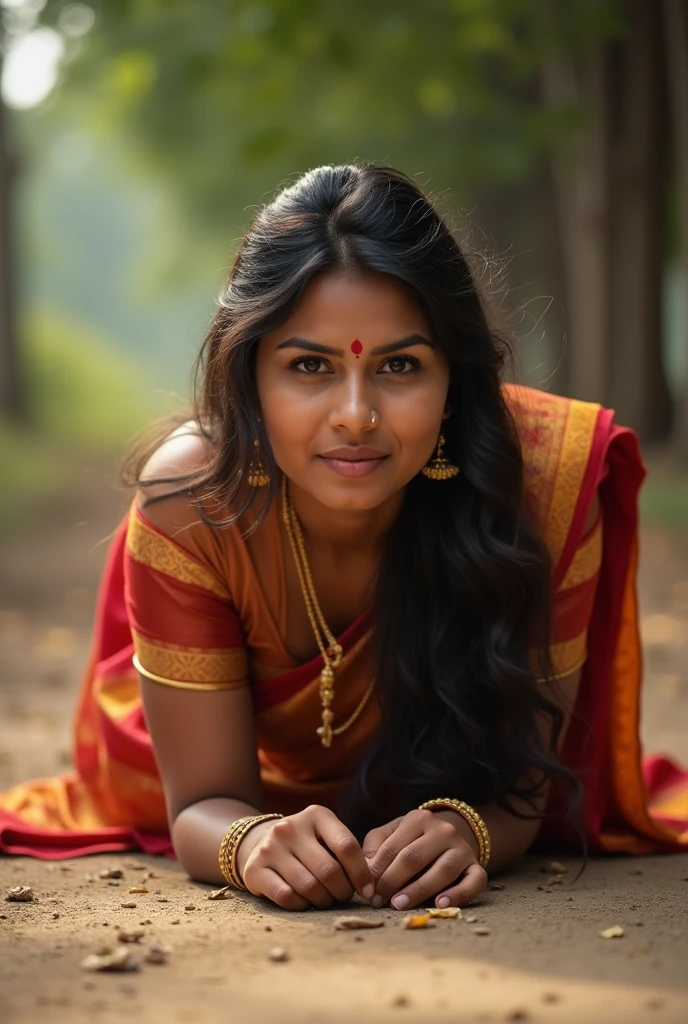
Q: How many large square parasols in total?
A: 0